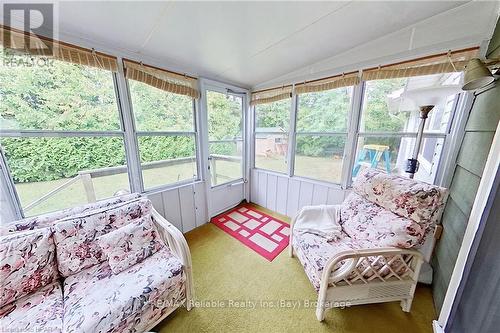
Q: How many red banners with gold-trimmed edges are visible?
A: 0